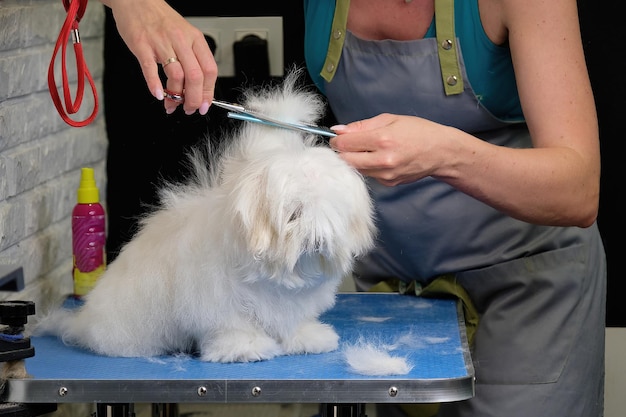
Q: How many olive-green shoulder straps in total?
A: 2